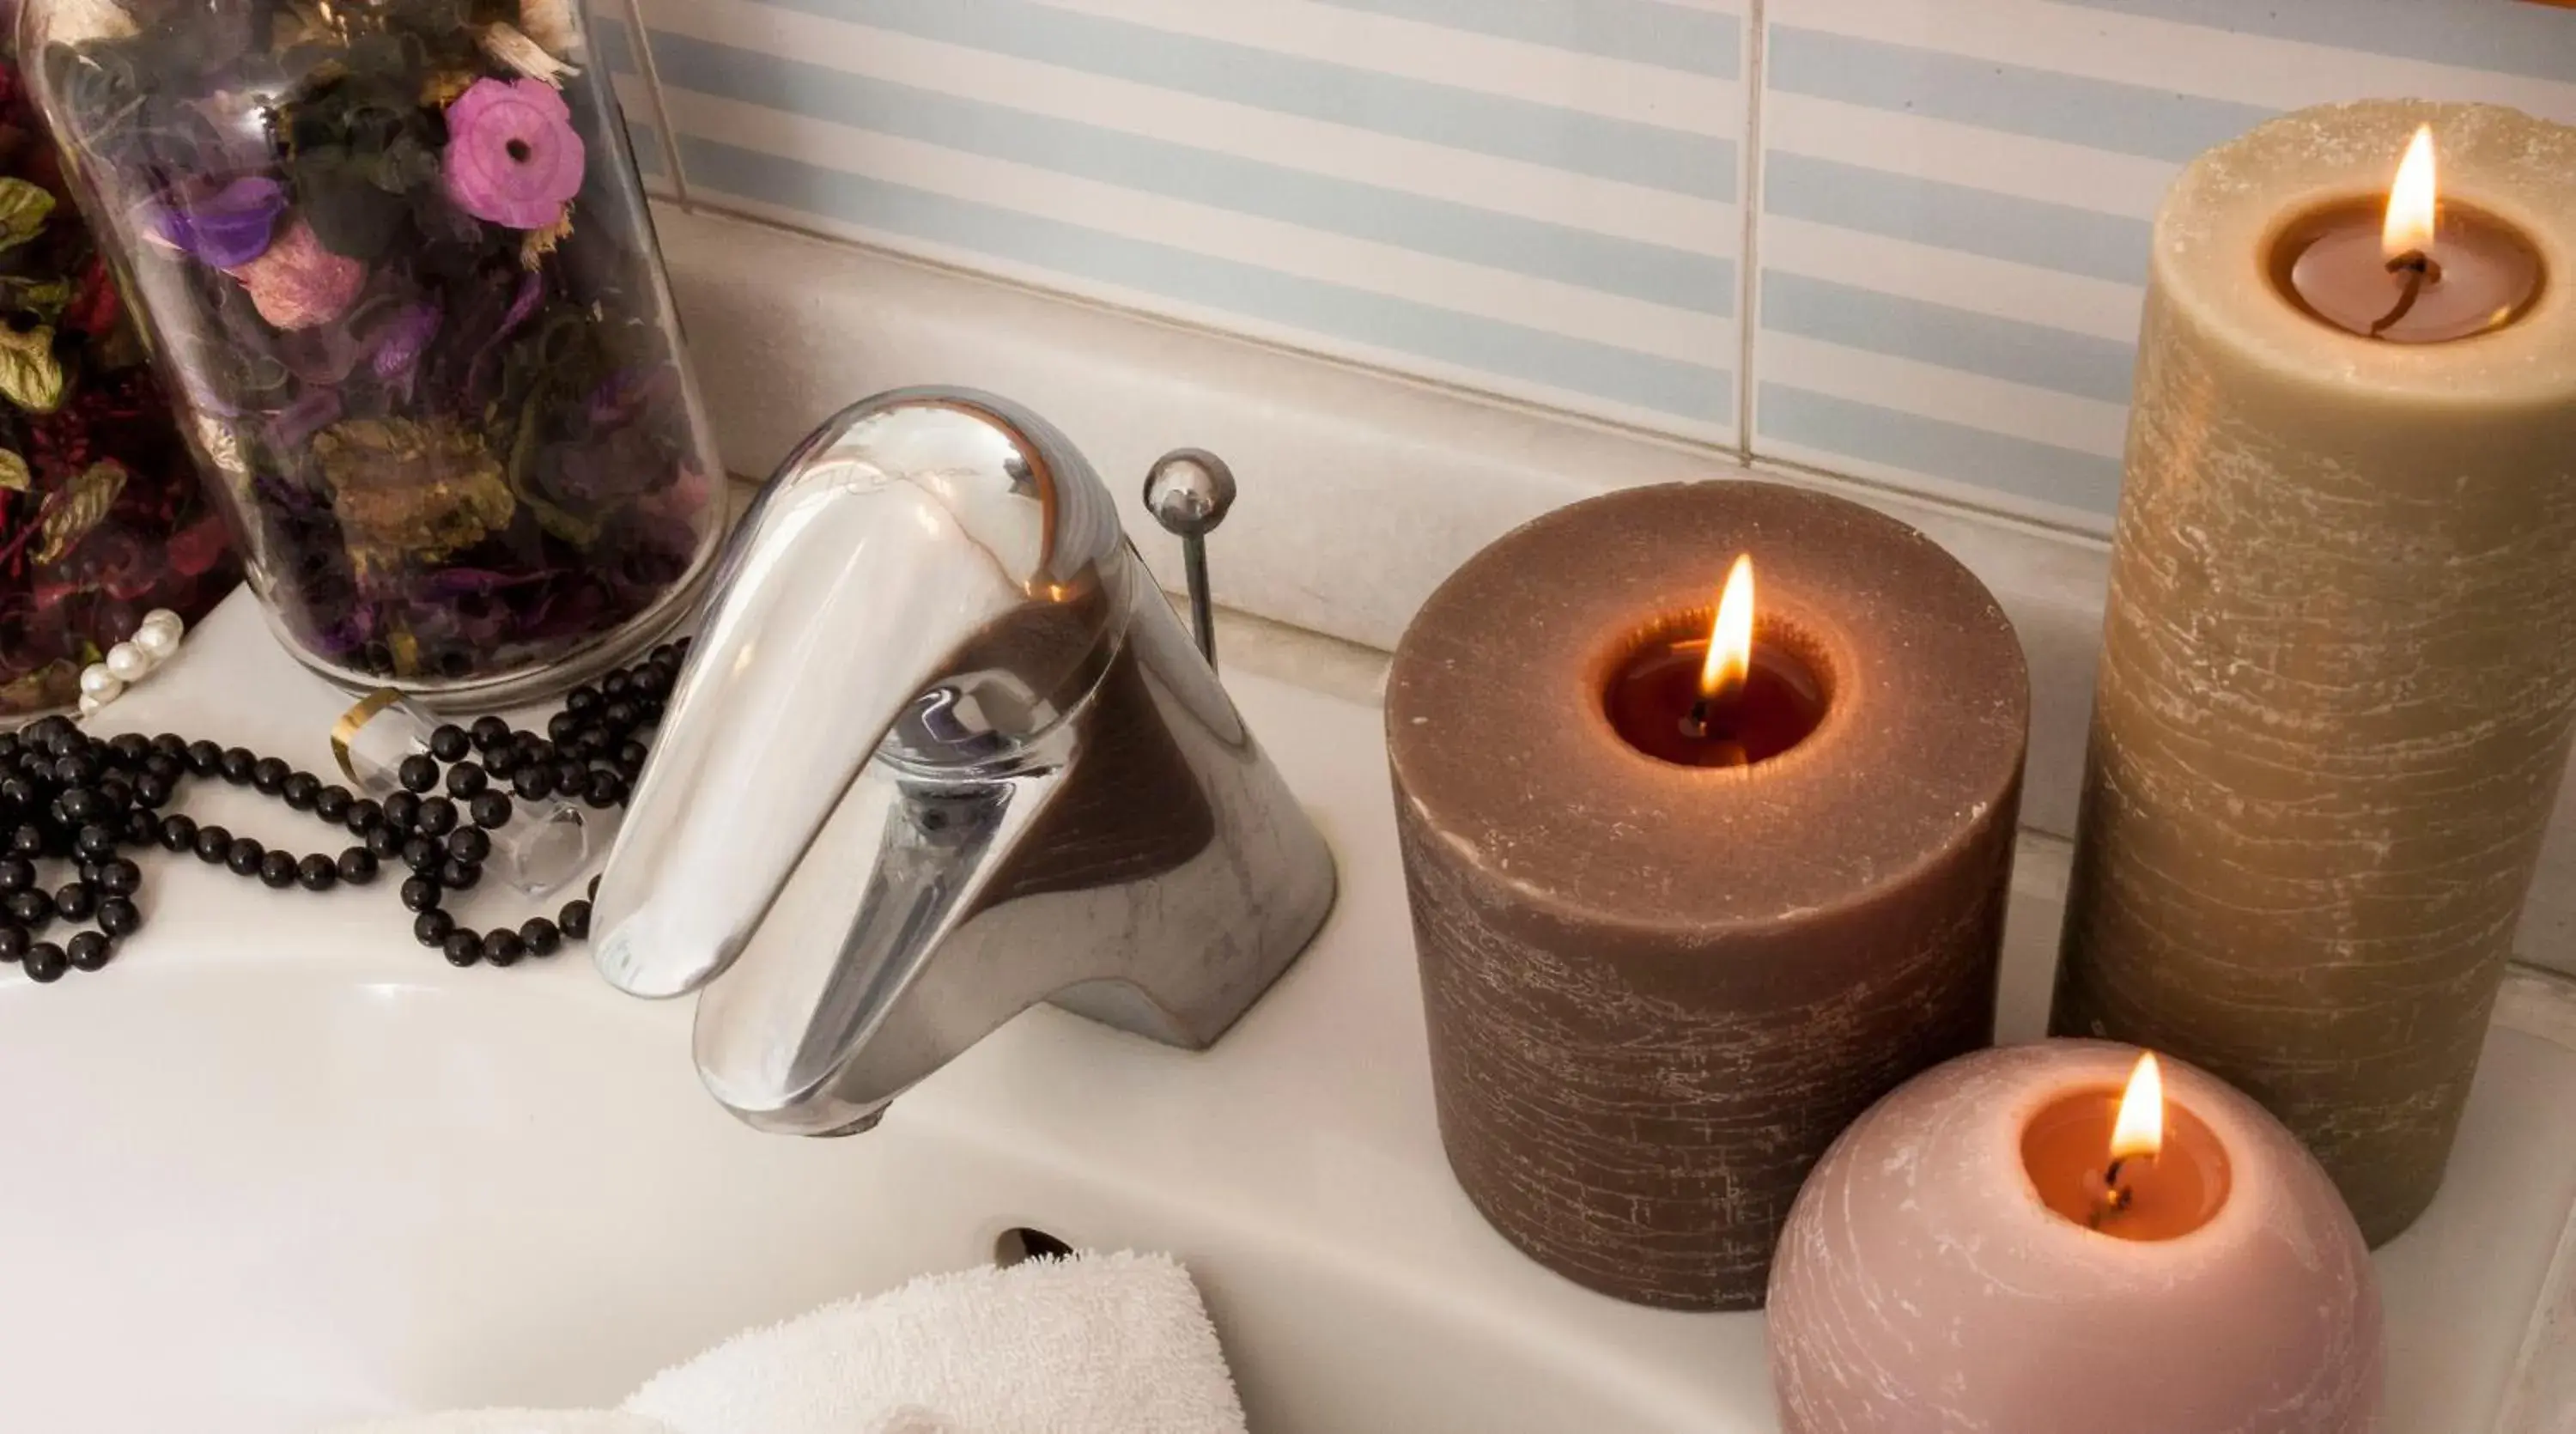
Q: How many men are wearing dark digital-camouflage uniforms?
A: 0